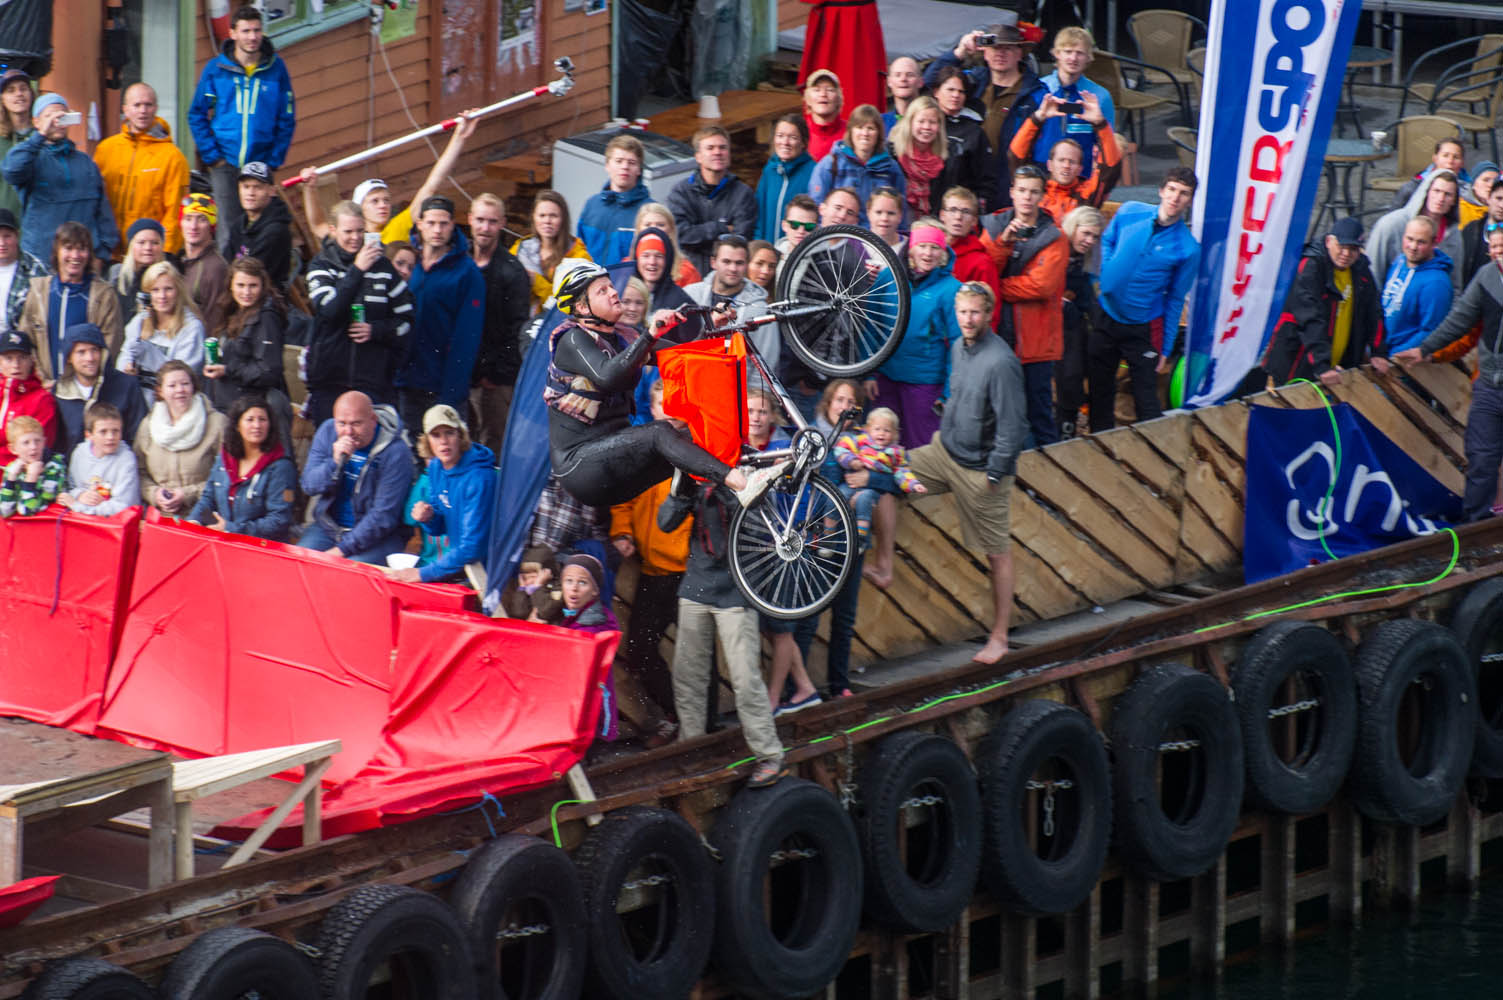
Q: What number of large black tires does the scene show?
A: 12